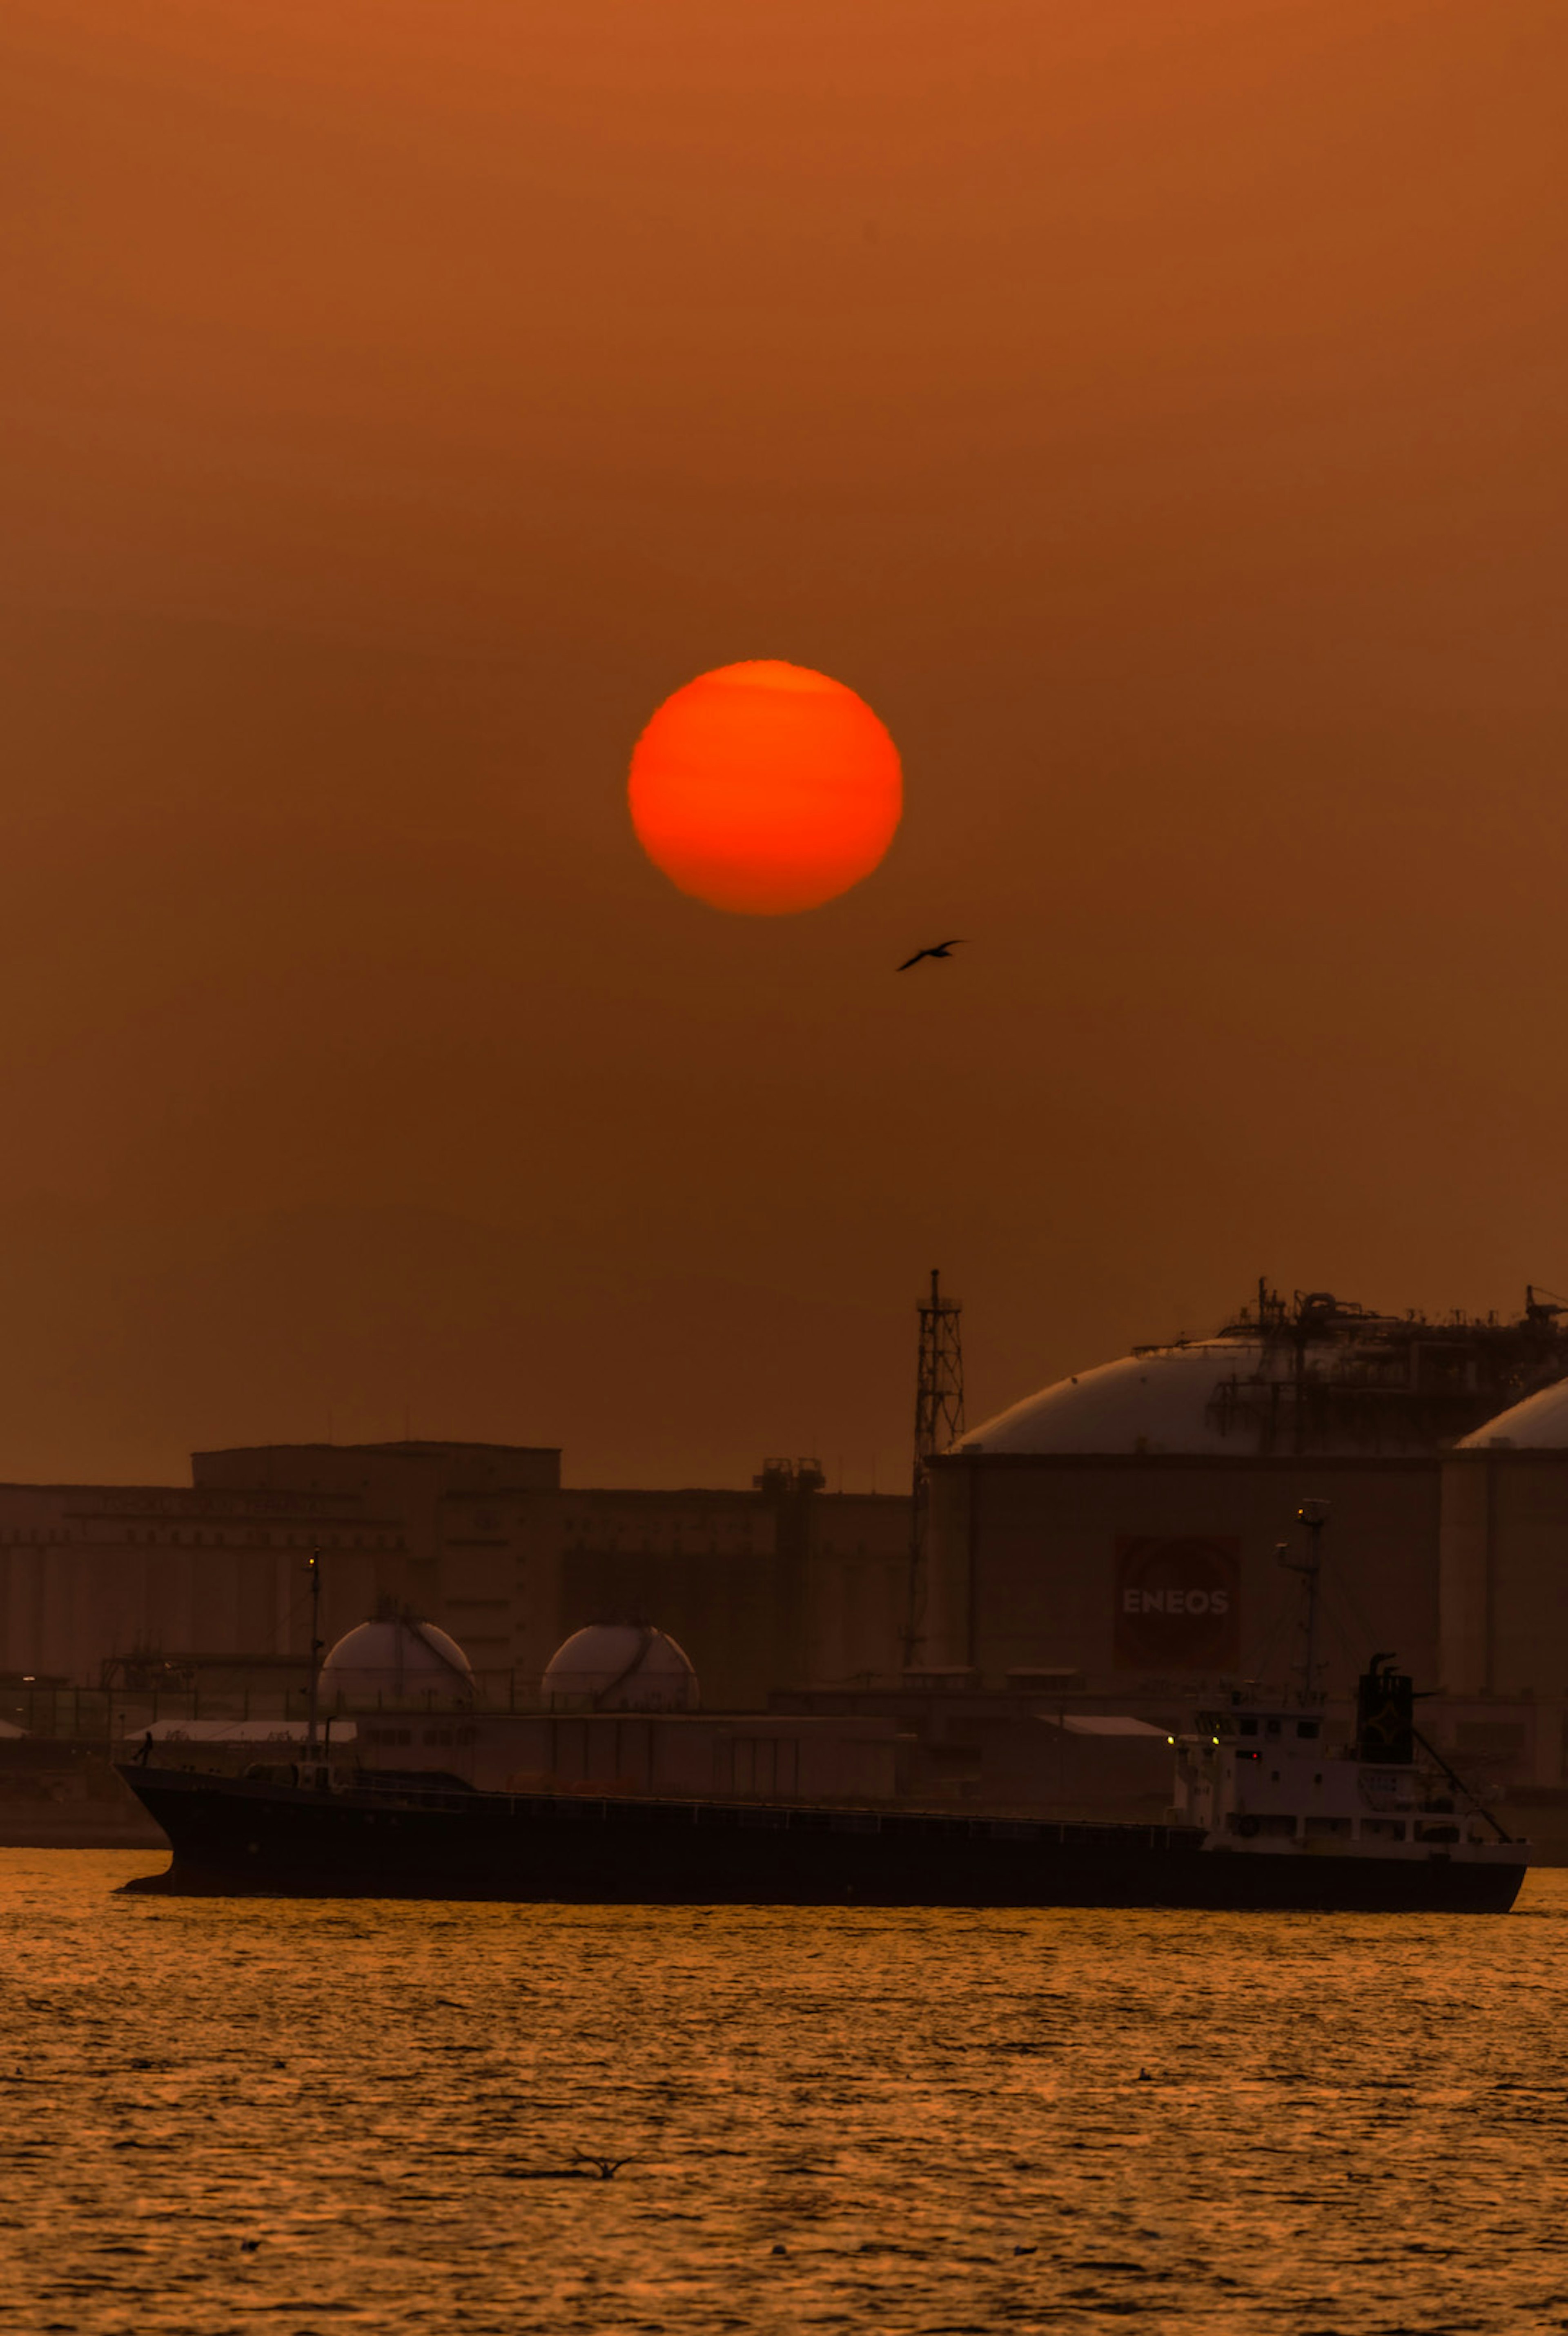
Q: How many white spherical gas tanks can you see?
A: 2